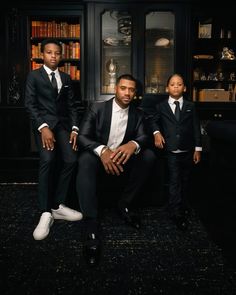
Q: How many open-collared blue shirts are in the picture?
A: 0